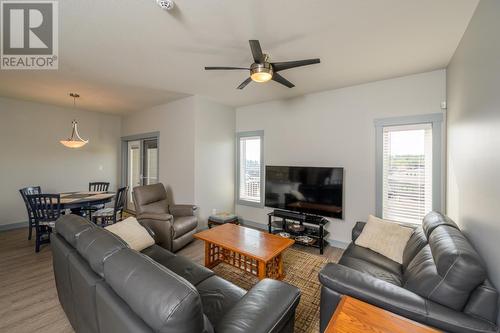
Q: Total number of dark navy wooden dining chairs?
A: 4